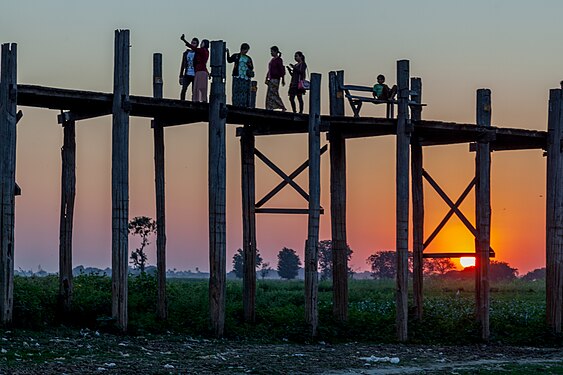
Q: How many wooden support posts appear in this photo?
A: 12